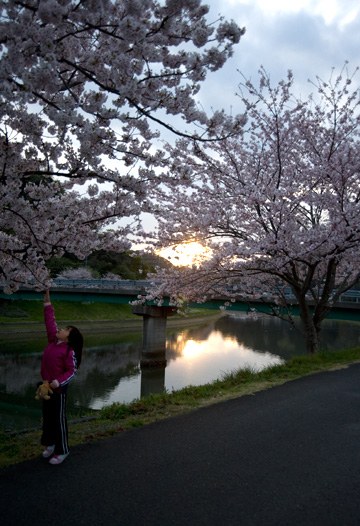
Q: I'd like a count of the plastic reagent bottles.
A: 0